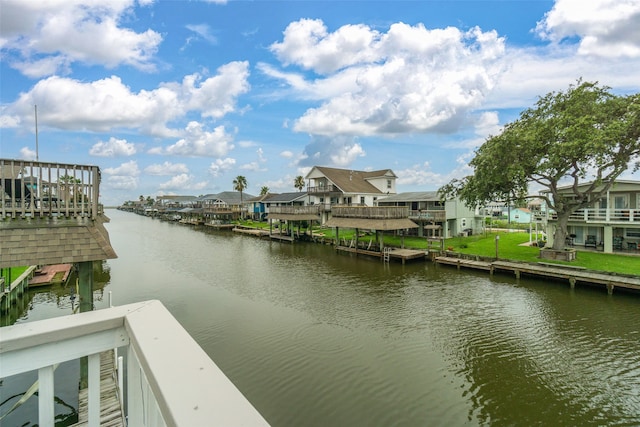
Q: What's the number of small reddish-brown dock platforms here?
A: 1